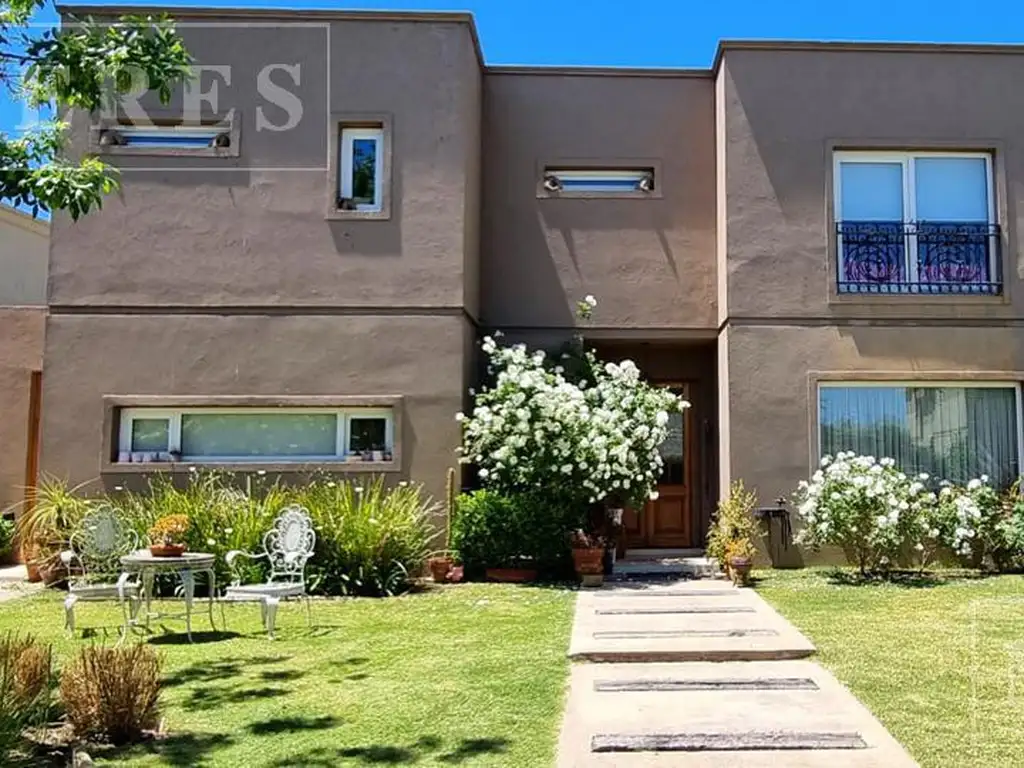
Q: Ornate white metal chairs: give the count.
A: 2